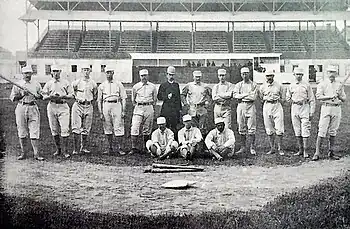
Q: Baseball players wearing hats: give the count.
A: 14